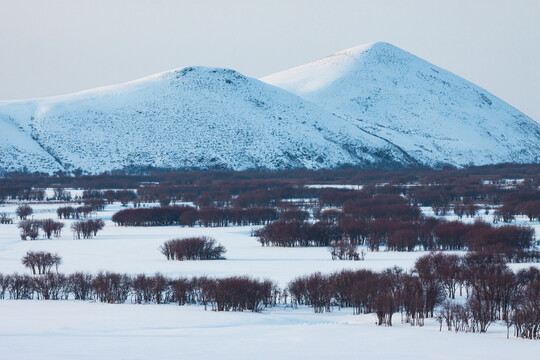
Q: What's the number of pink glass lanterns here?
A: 0